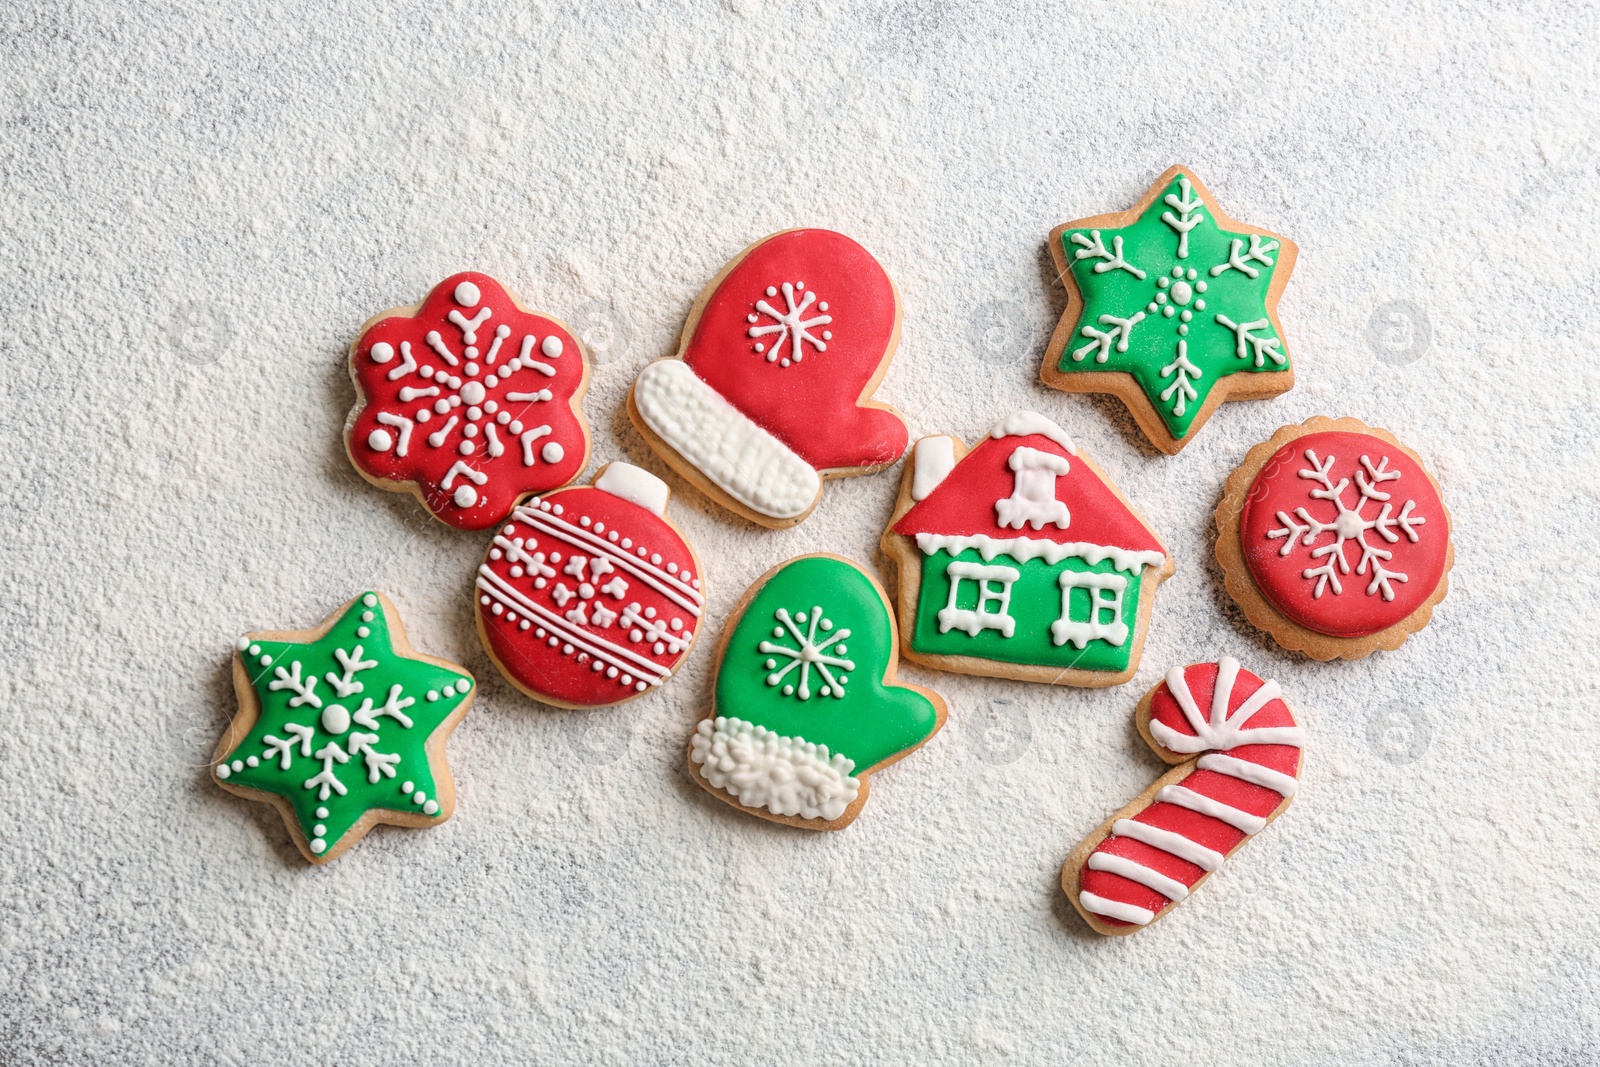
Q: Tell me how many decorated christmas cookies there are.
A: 9